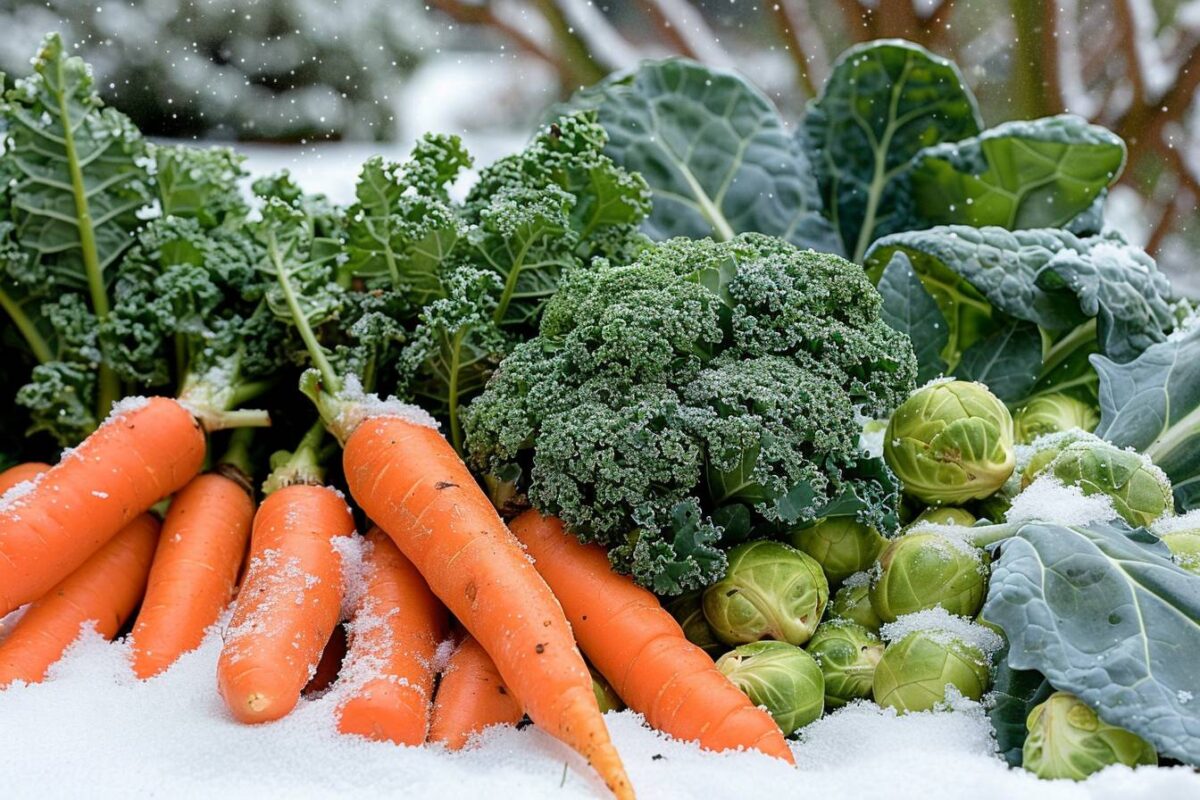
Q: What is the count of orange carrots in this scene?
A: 9